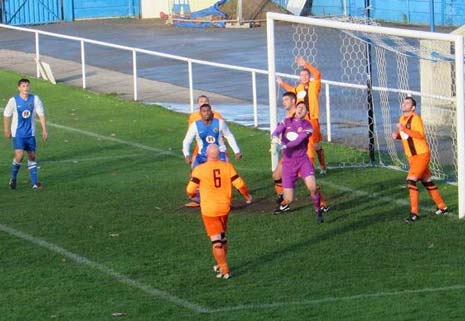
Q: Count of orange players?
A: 5